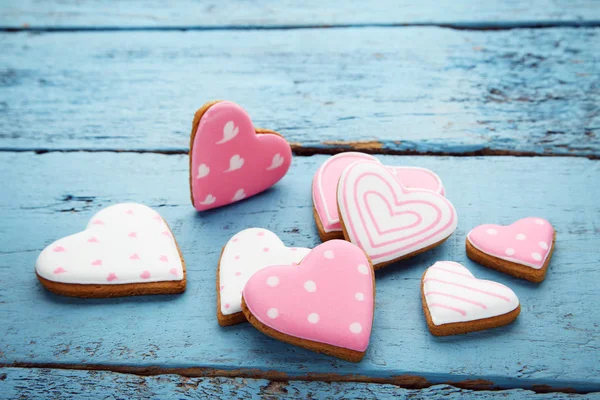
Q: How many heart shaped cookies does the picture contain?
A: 8